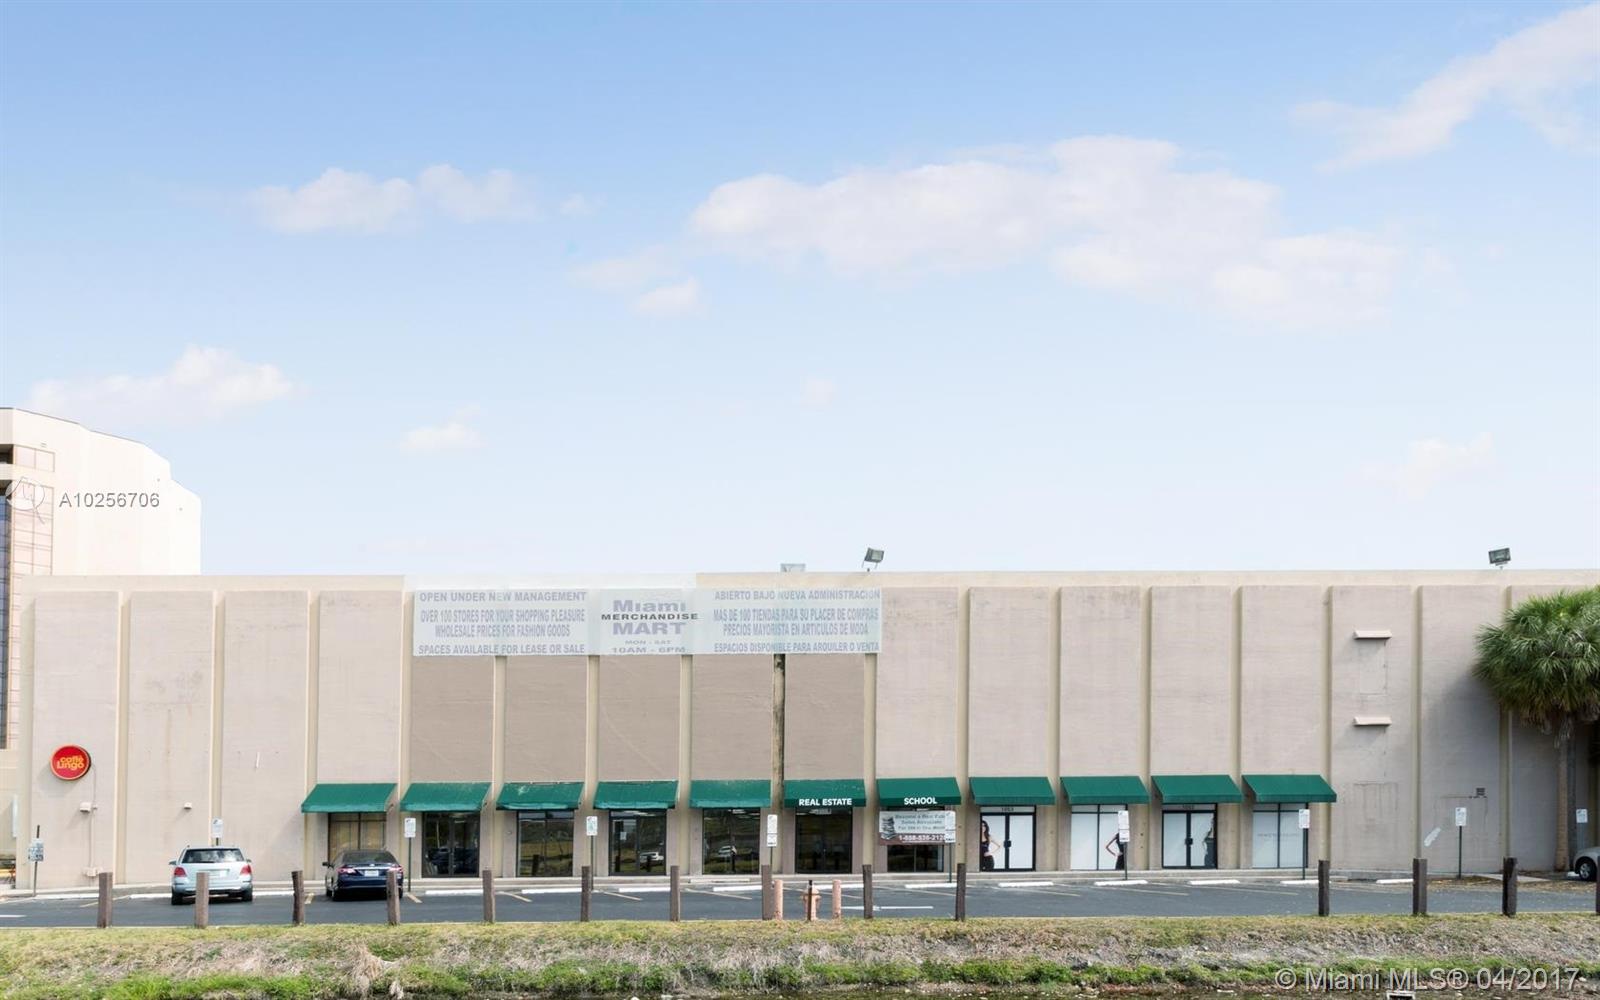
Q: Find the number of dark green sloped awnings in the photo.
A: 11